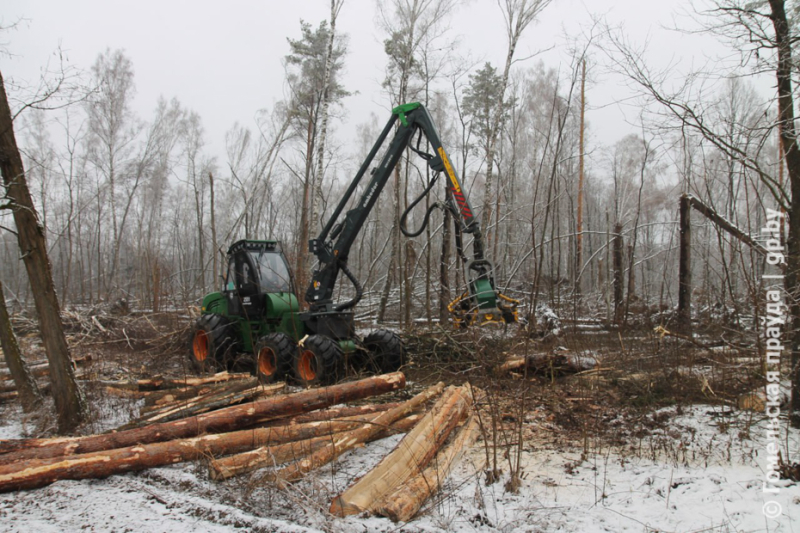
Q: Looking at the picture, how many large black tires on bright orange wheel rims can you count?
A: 3